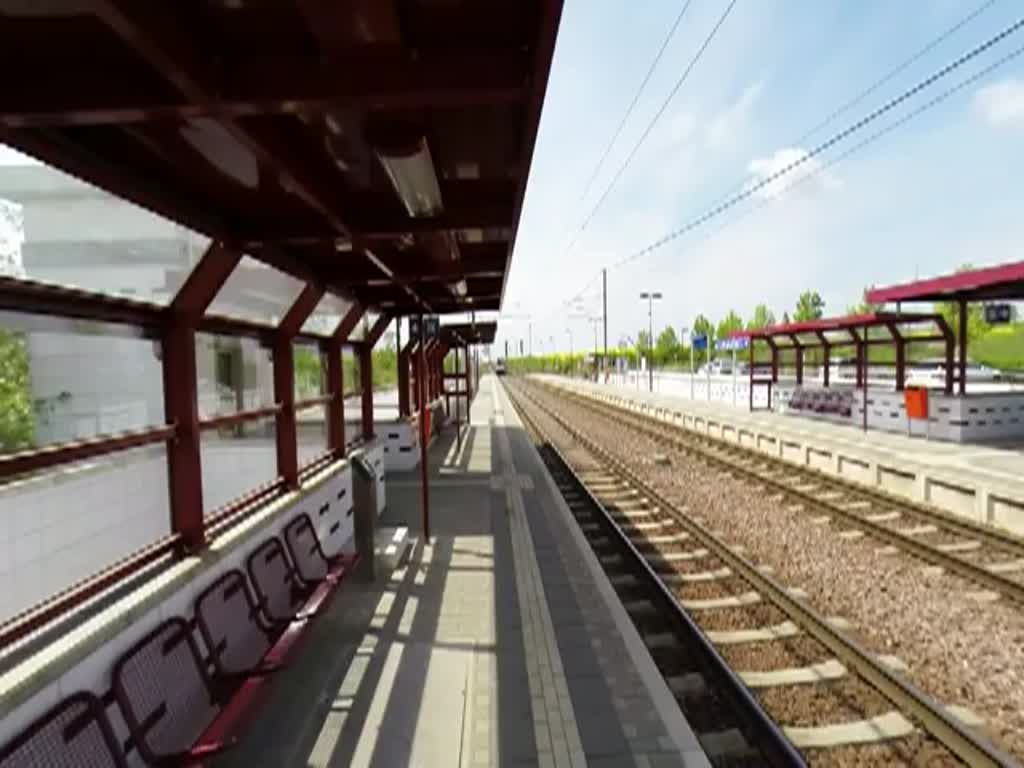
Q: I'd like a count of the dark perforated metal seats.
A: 5